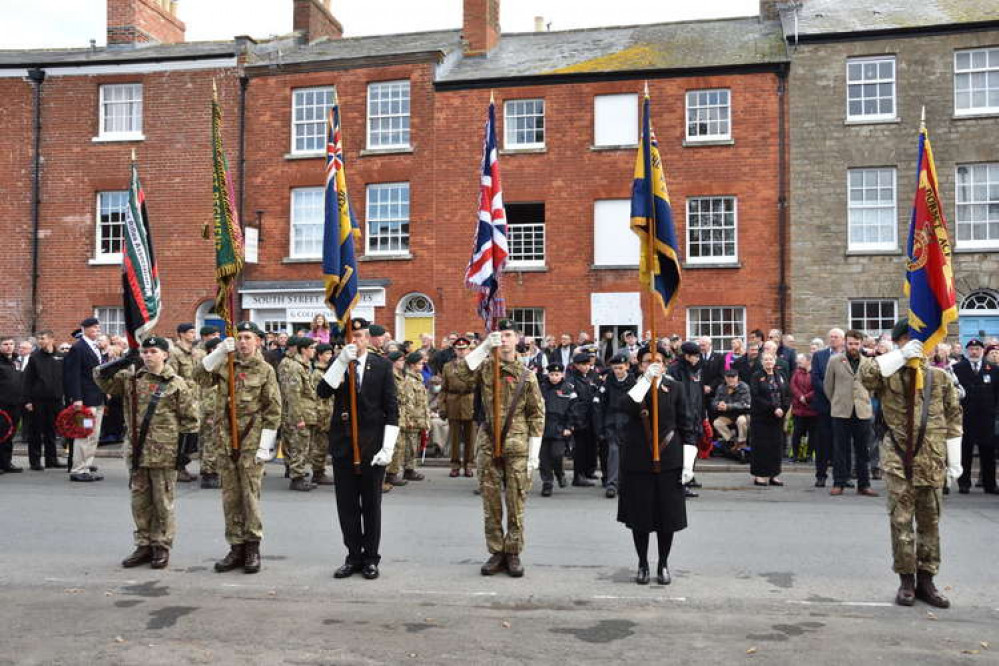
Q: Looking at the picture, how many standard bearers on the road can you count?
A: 6